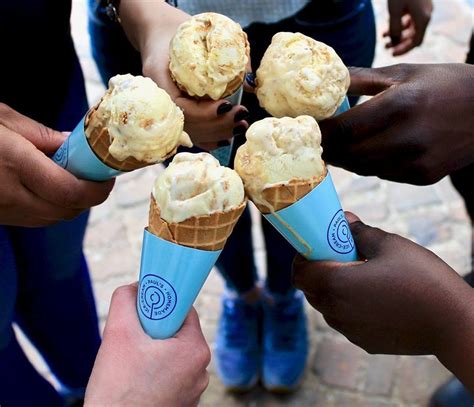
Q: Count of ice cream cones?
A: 5